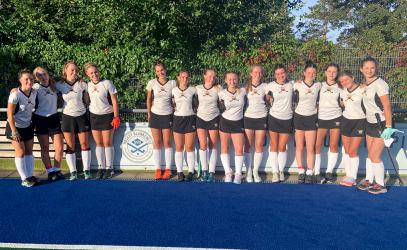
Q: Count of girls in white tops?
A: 14